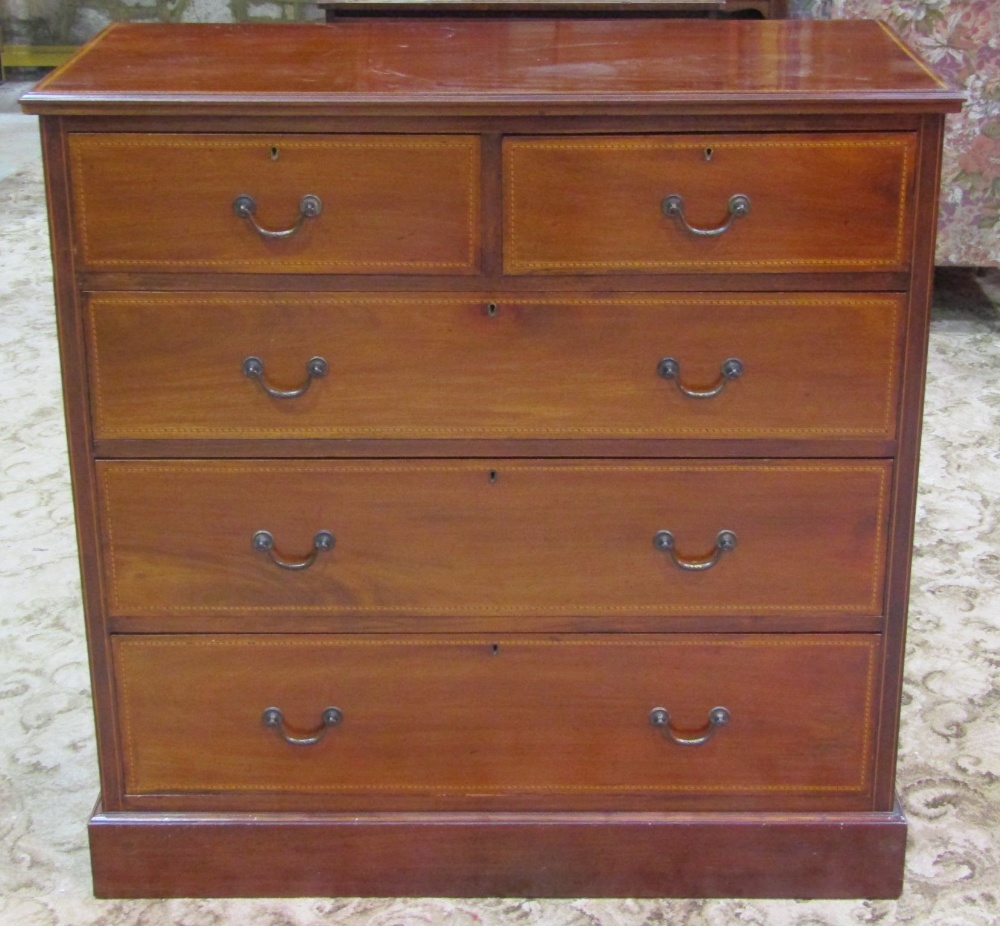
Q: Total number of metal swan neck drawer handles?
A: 8